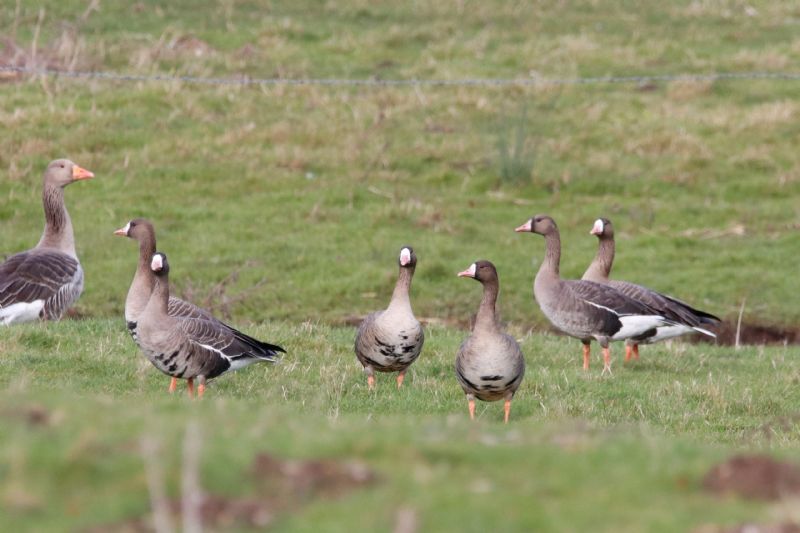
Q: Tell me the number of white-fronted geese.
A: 6